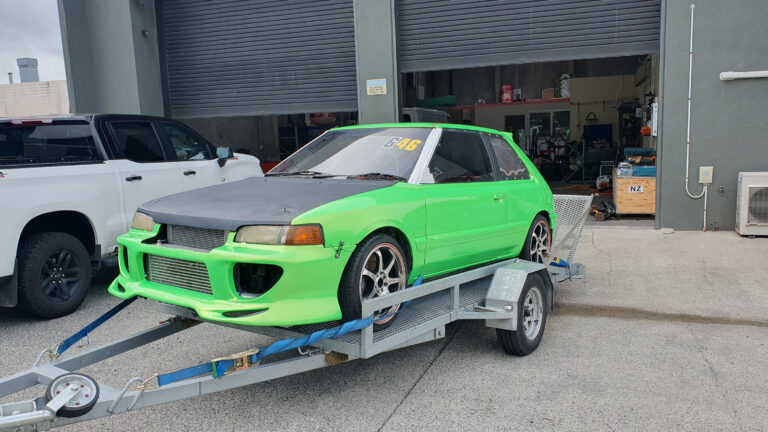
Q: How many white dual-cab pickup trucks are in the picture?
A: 1